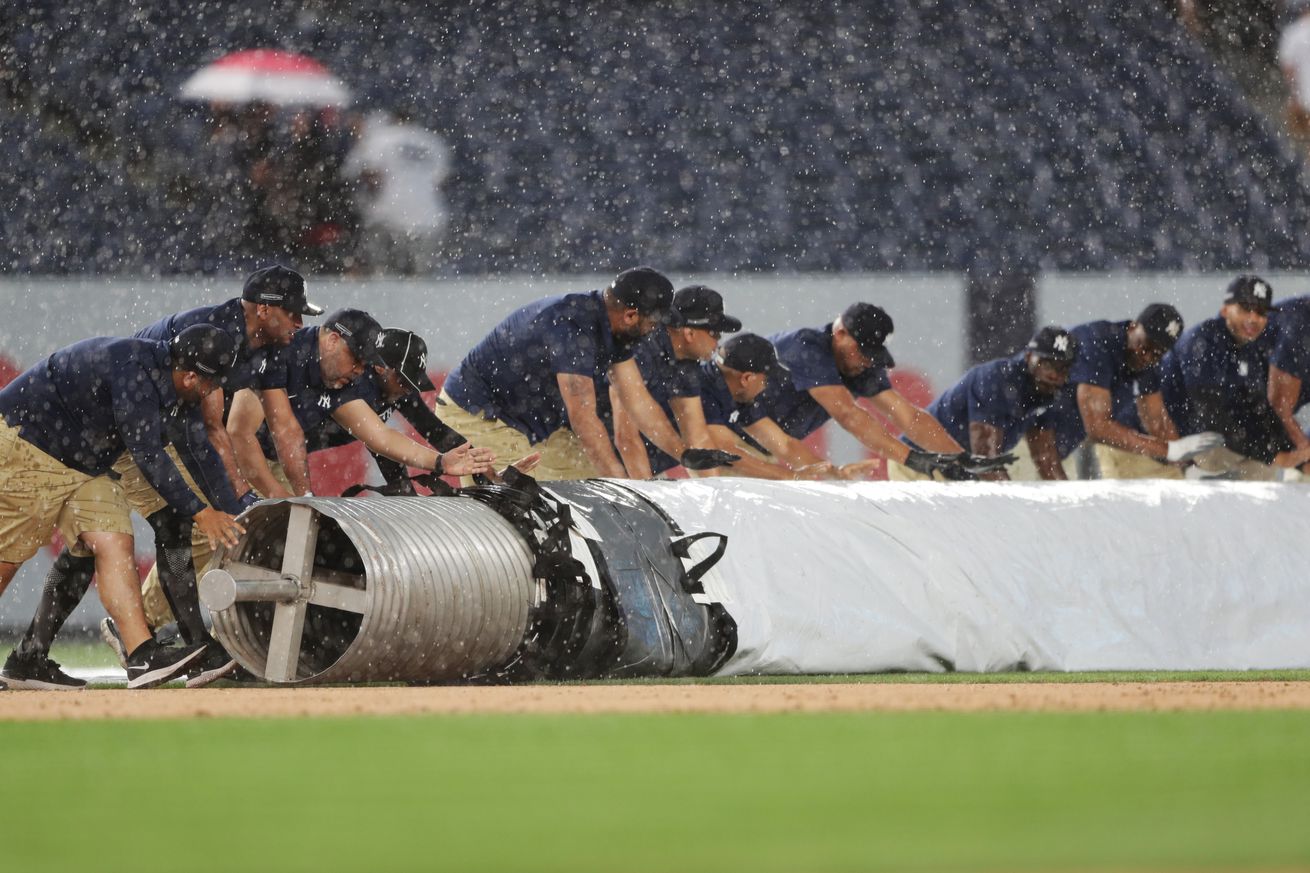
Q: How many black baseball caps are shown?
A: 11